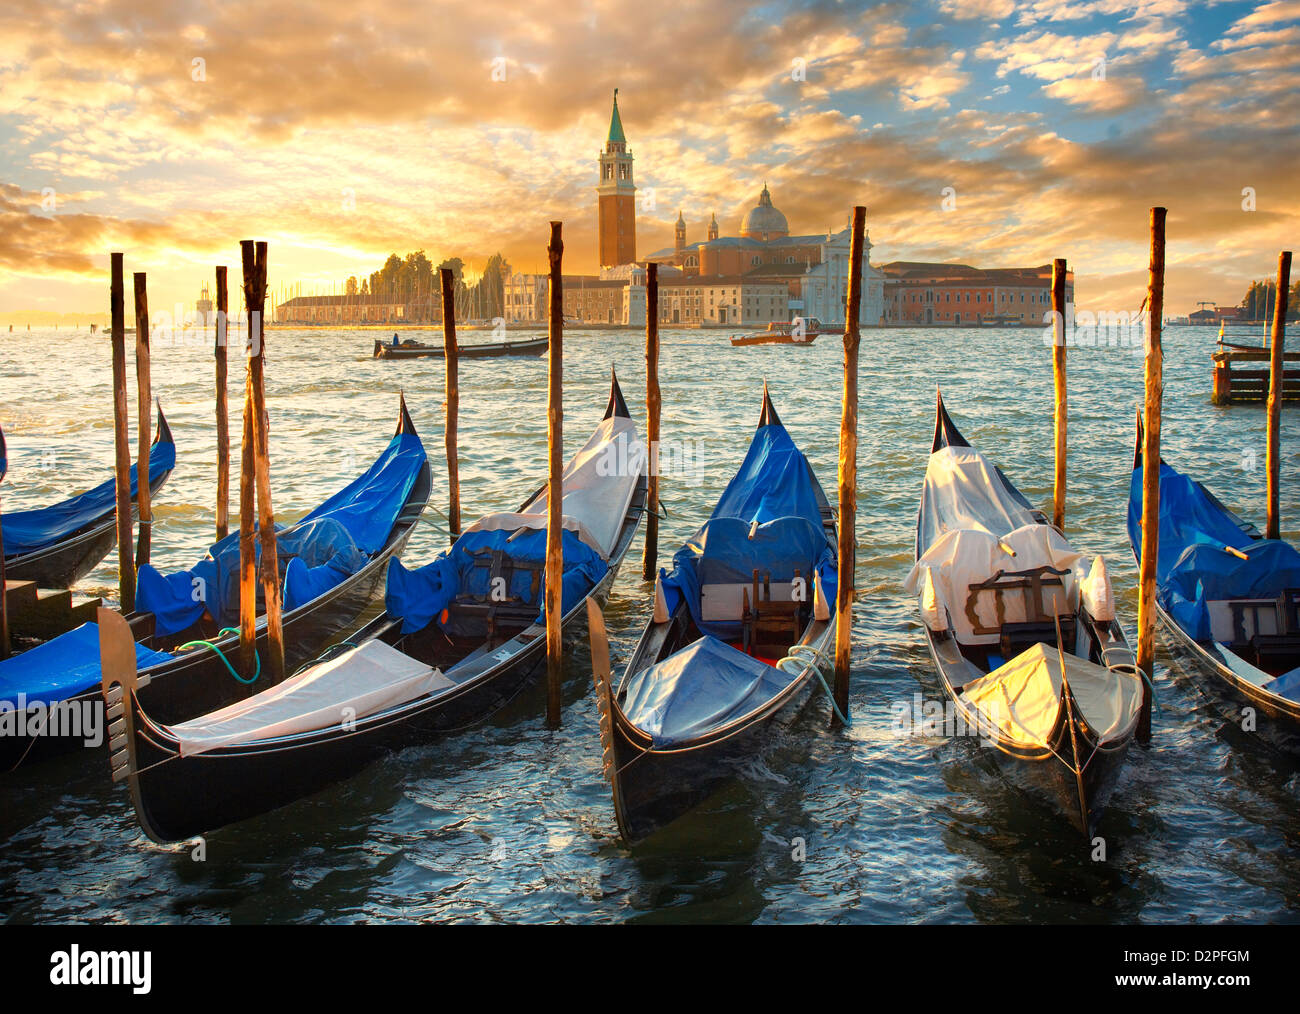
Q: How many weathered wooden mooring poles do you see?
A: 12